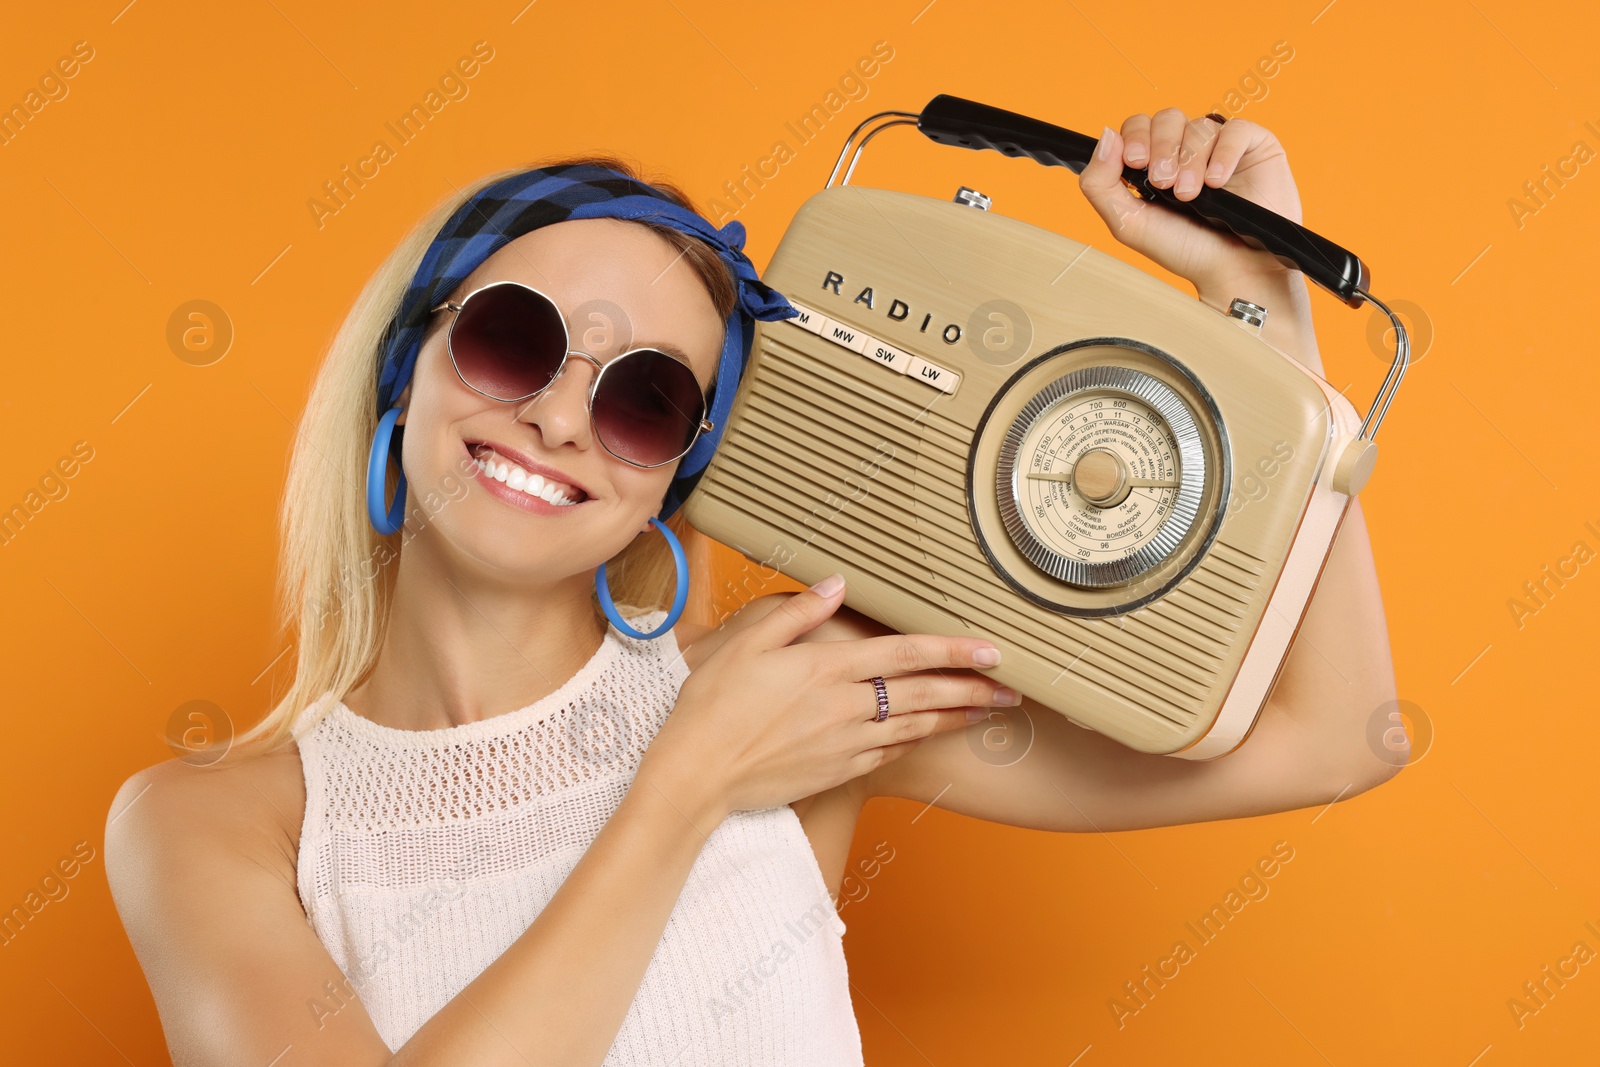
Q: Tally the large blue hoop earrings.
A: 2